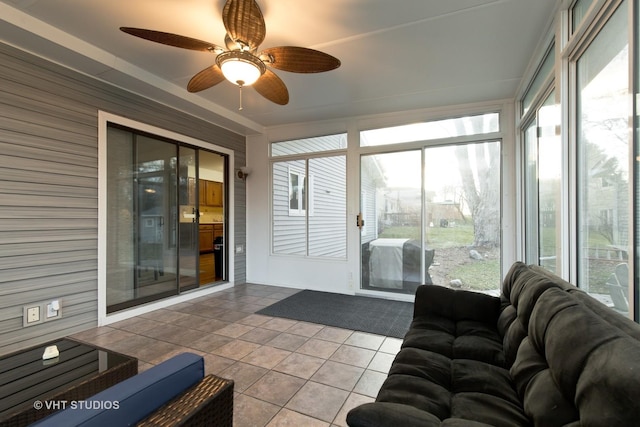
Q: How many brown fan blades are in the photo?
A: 5